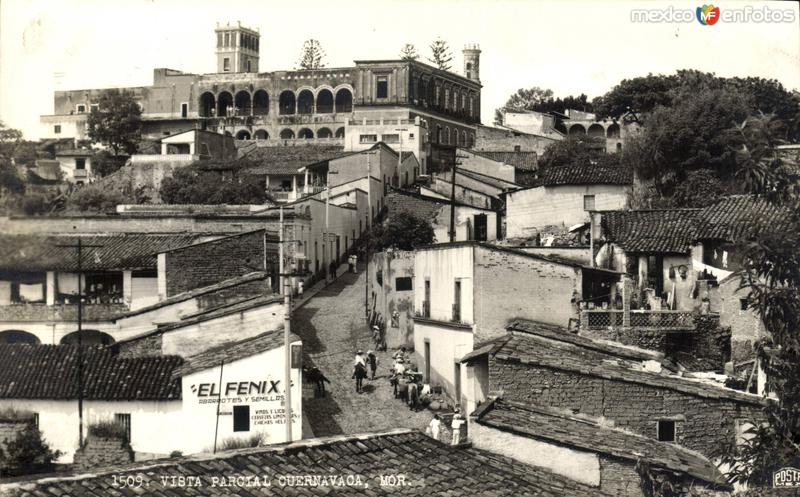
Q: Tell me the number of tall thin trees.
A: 3